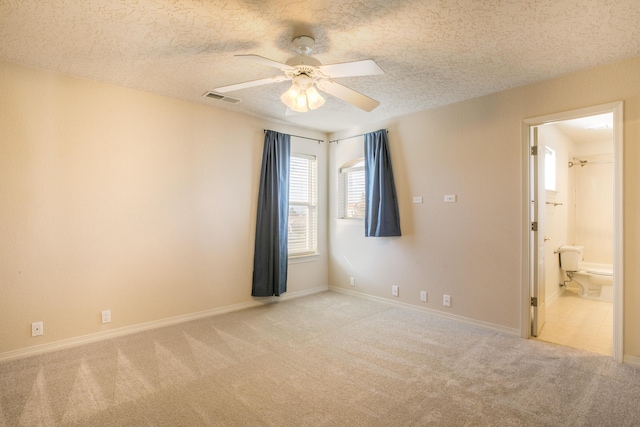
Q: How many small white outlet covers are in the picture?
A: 8